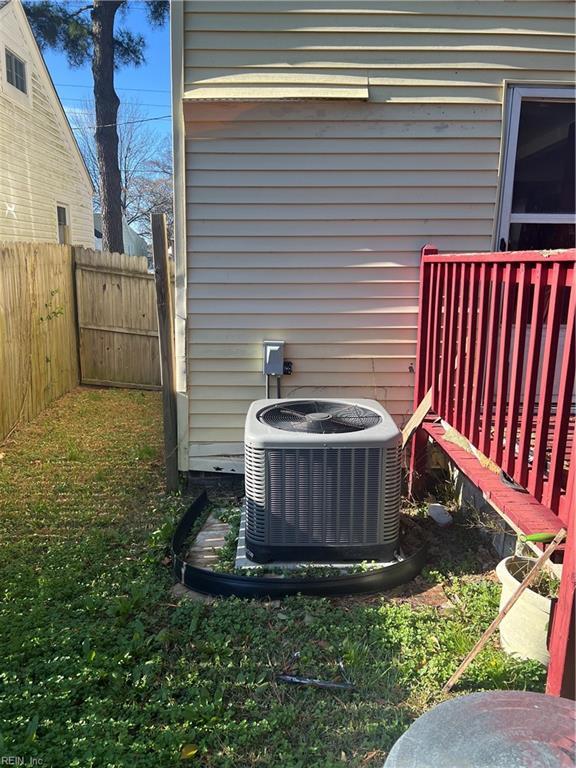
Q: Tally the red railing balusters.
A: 13